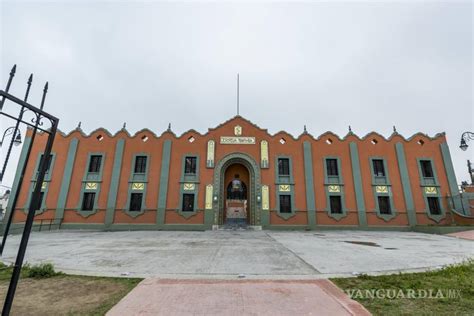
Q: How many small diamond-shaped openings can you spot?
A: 7